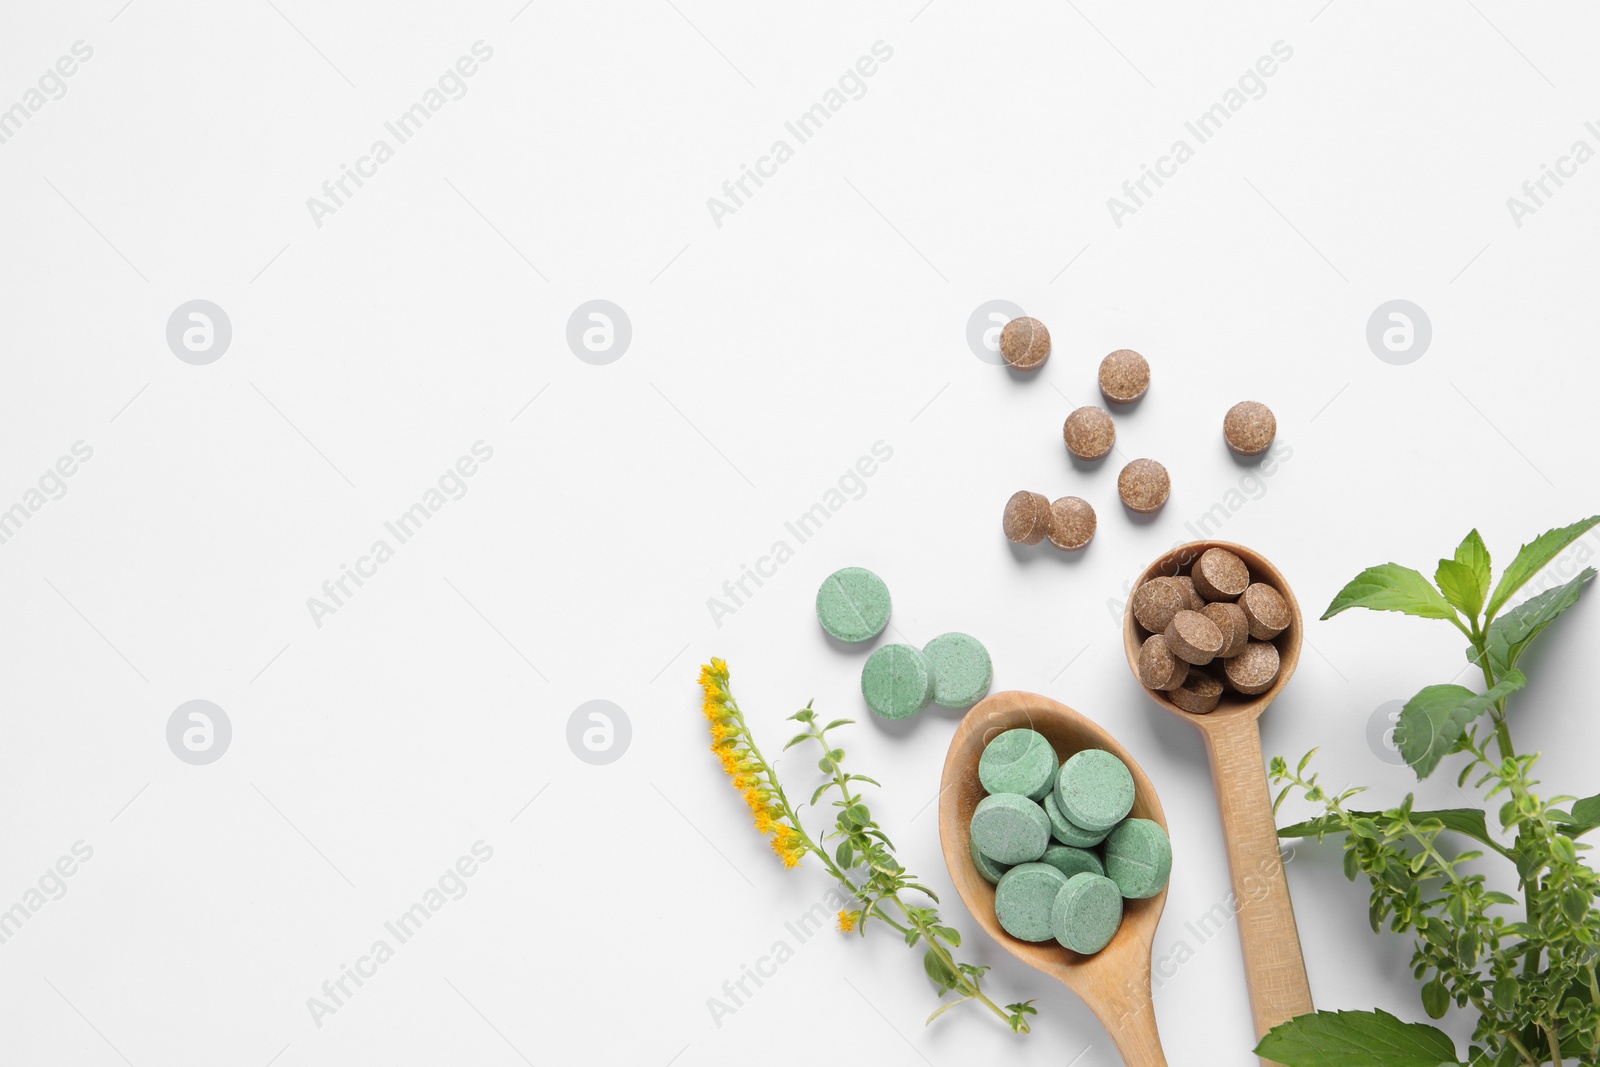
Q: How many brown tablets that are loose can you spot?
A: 7